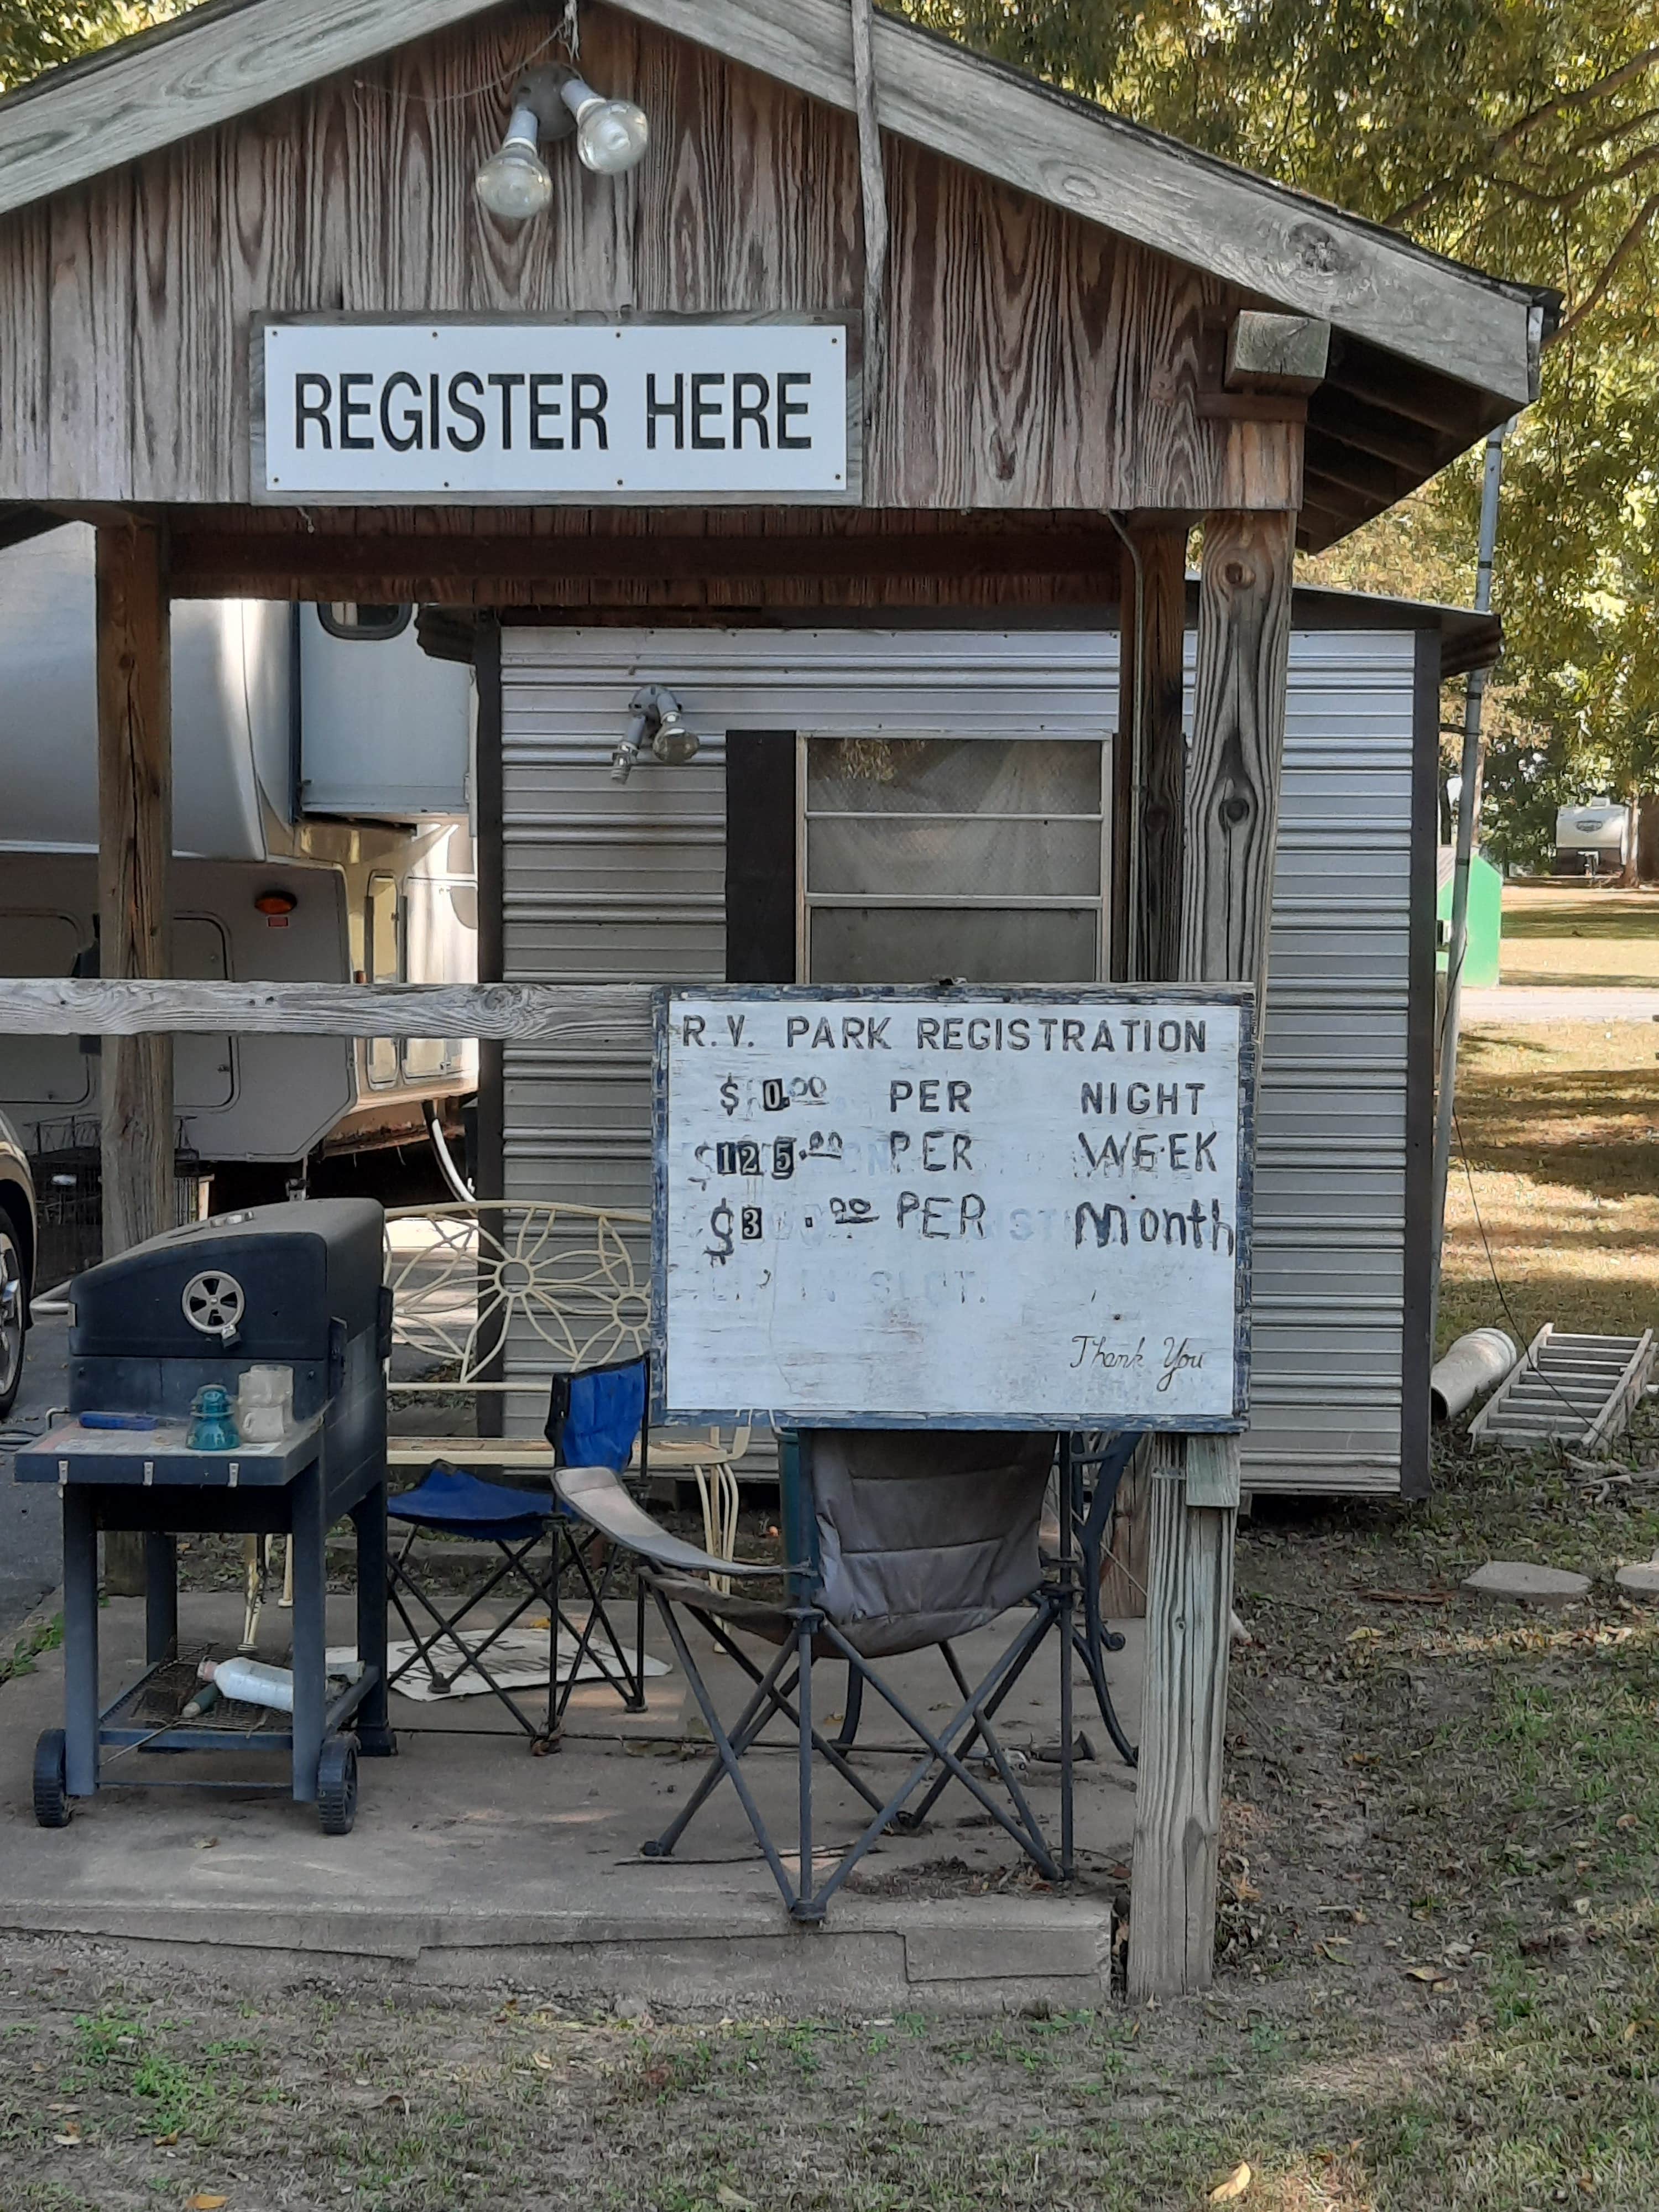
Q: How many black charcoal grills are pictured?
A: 1